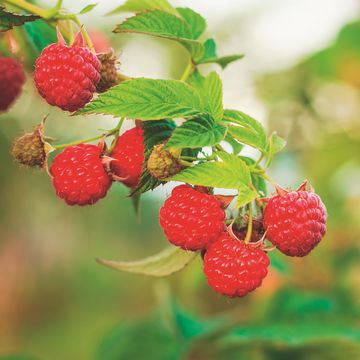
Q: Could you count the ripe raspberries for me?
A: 7